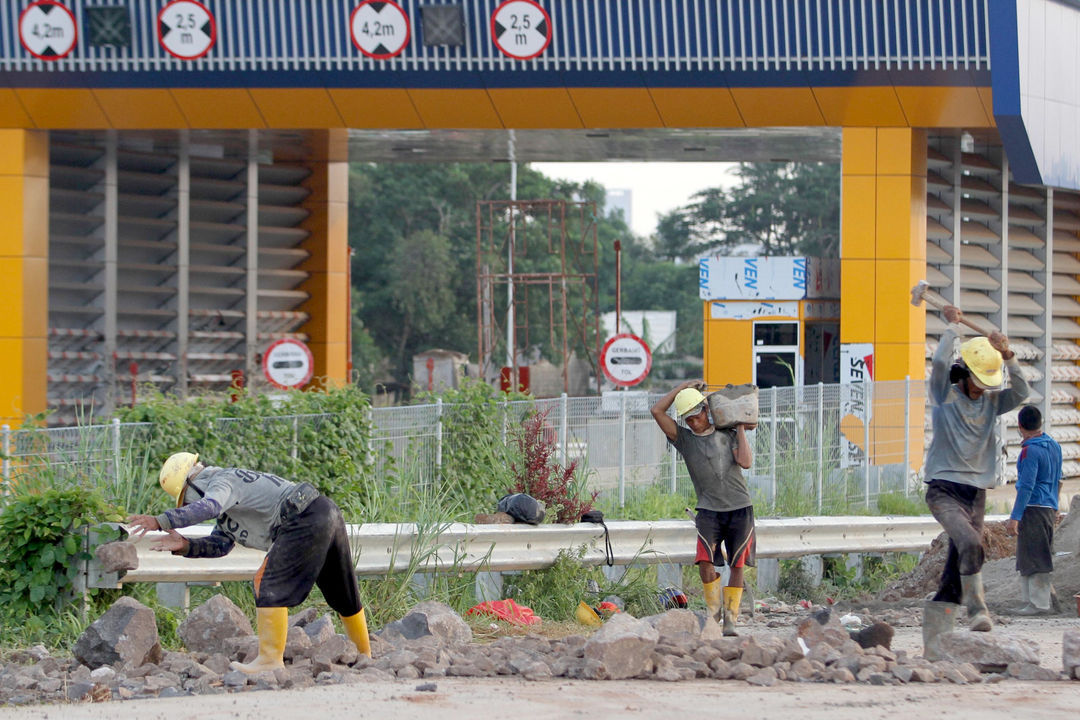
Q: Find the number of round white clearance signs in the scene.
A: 4